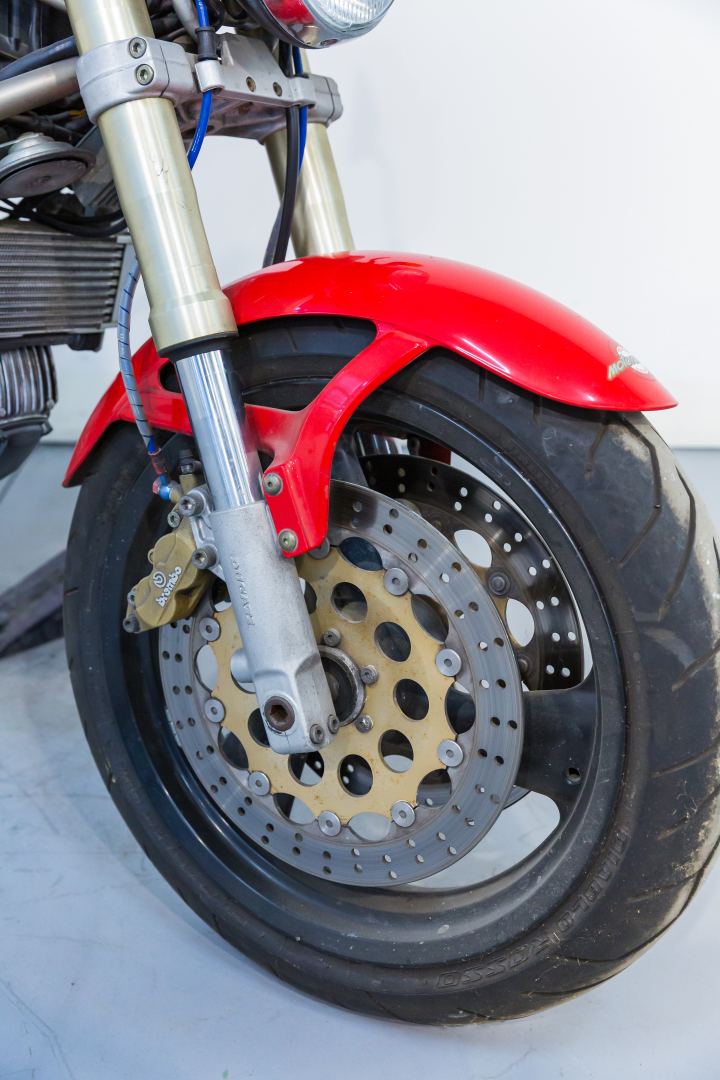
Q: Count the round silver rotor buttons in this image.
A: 9